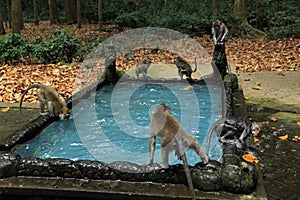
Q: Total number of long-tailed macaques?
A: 6